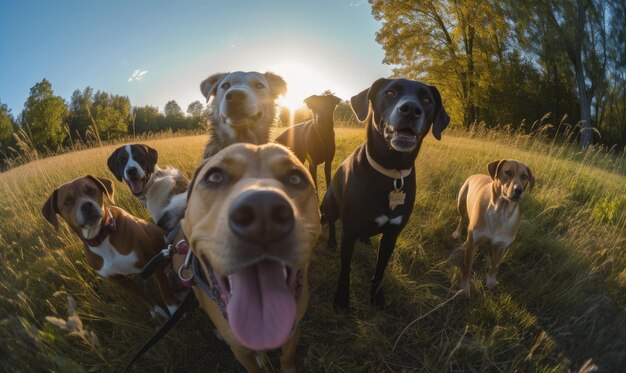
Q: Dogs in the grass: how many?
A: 7